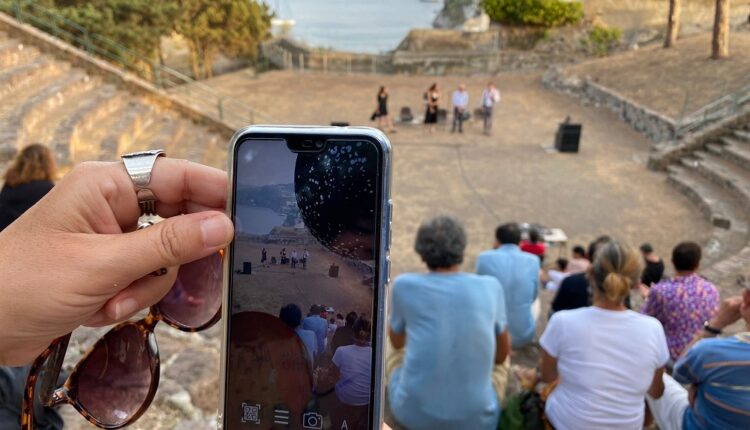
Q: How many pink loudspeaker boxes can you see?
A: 0